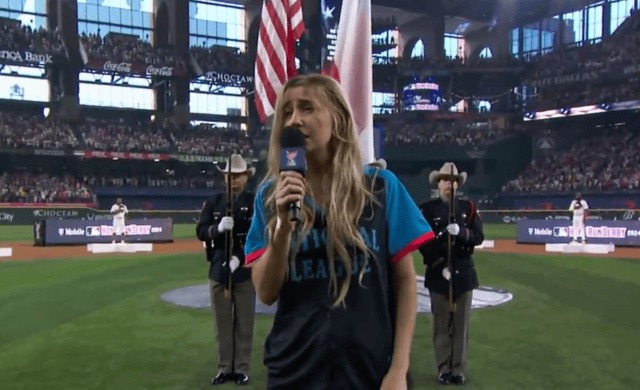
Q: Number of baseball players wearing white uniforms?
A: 2